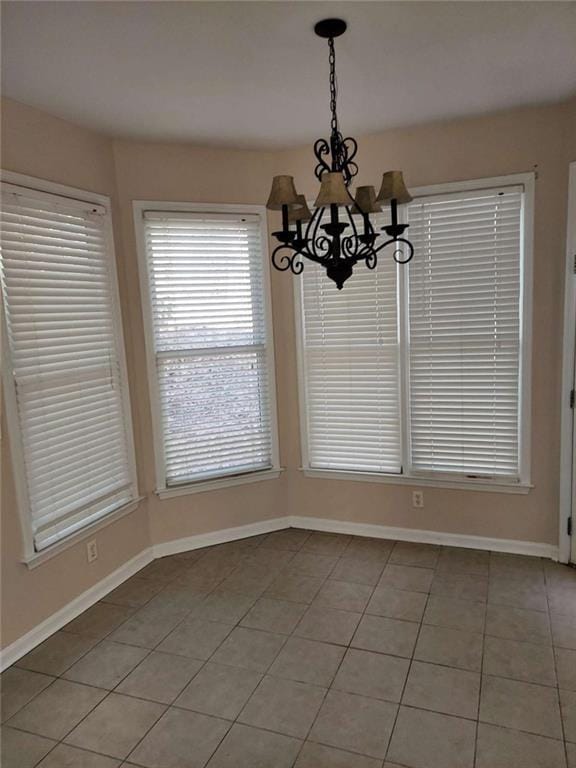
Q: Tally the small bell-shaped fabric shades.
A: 5